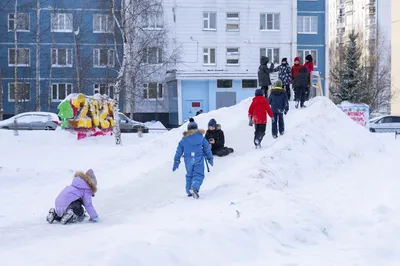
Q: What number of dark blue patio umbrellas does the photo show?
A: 0